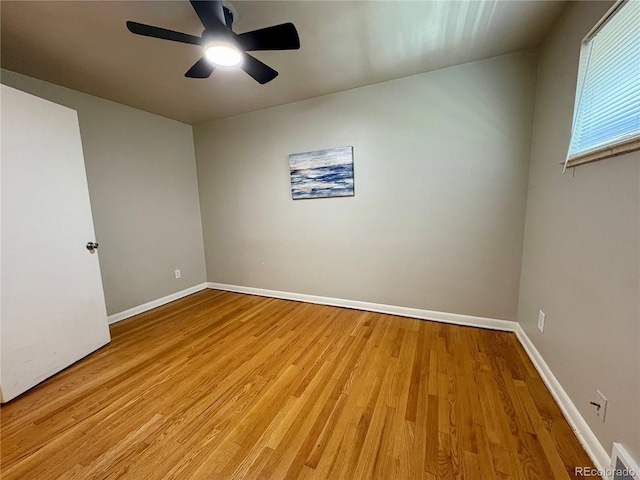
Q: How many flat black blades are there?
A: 5